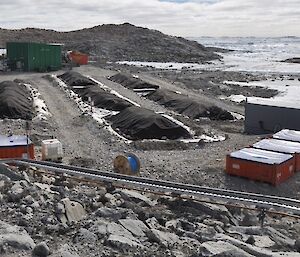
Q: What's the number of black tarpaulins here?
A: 6